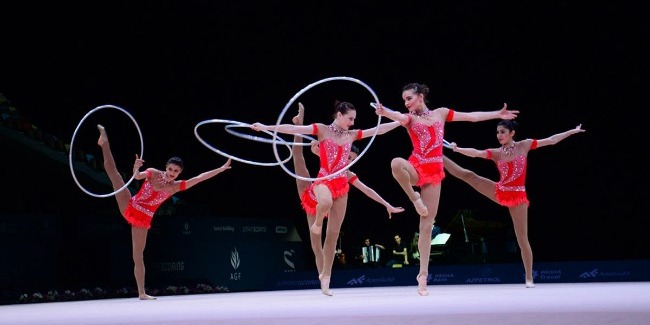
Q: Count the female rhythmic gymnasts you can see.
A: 5